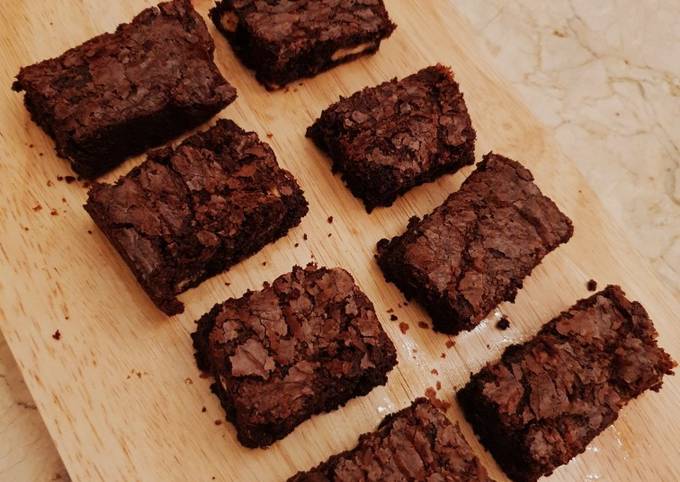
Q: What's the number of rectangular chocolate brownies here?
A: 8